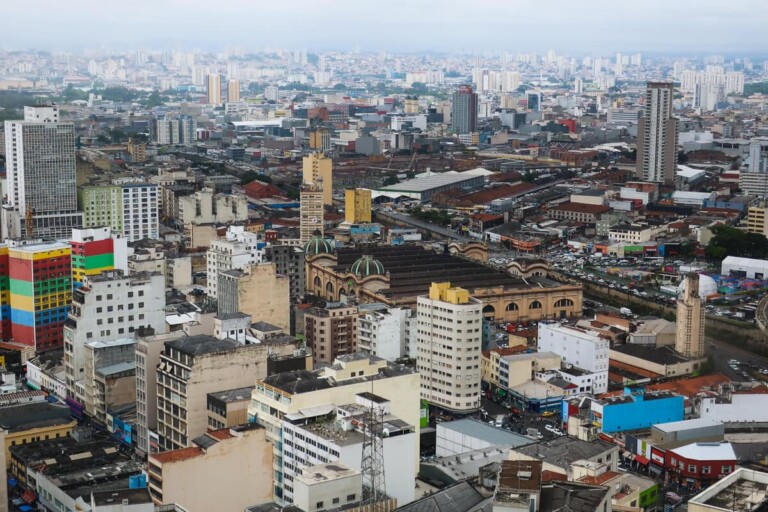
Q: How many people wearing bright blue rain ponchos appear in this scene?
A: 0